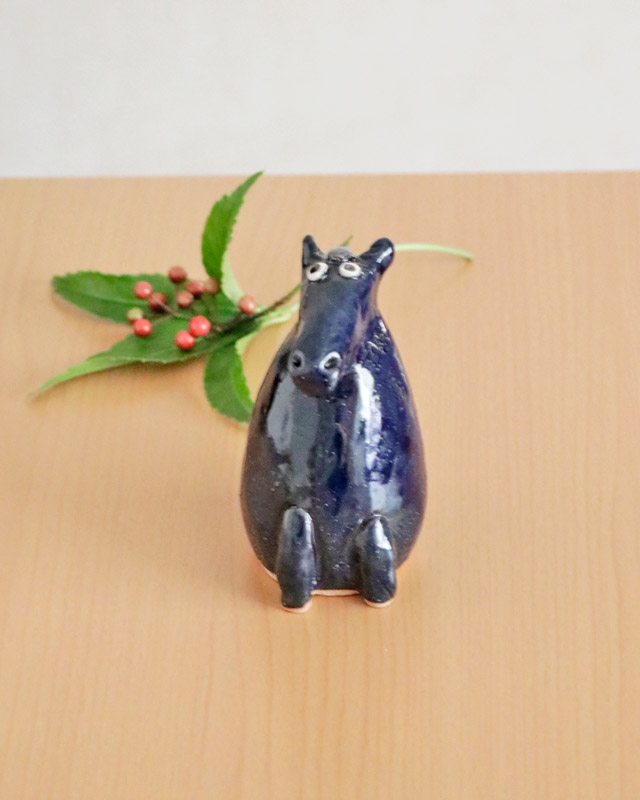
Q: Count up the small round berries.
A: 11